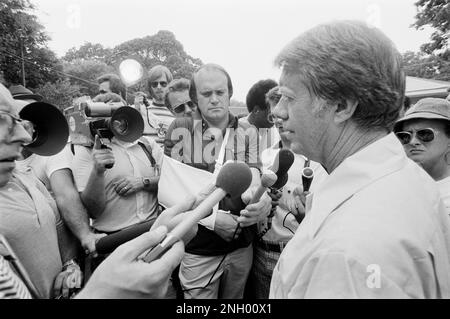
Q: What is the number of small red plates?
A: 0